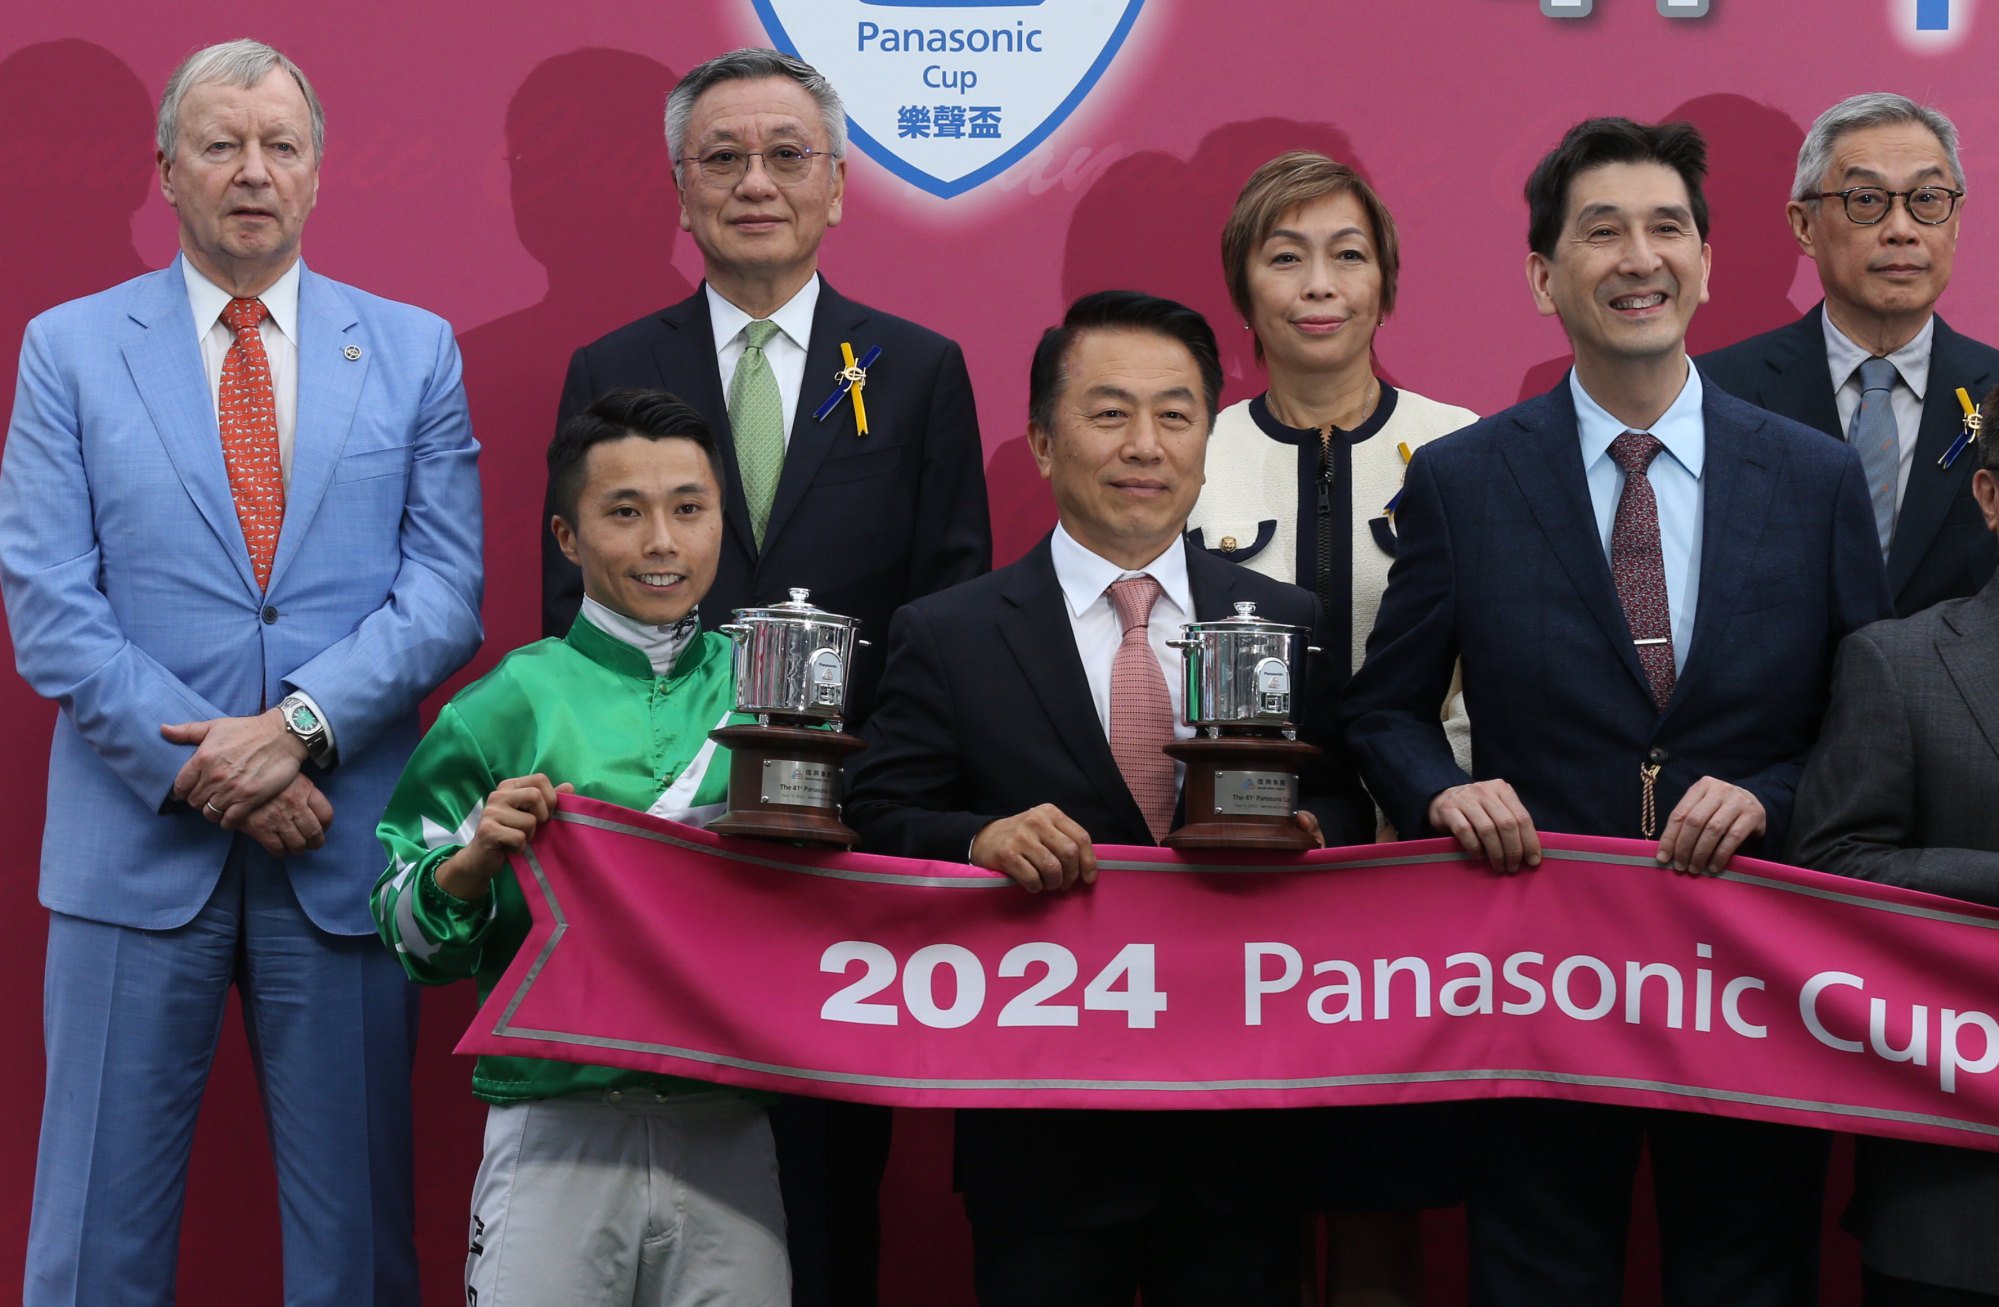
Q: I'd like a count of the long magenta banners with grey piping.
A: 1